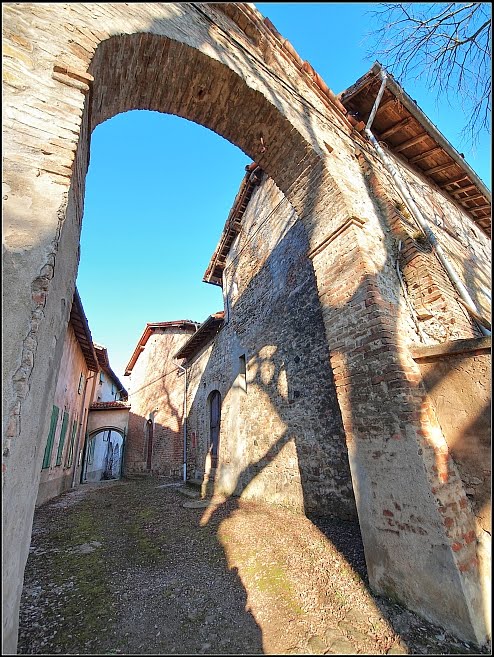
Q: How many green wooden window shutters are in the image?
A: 3